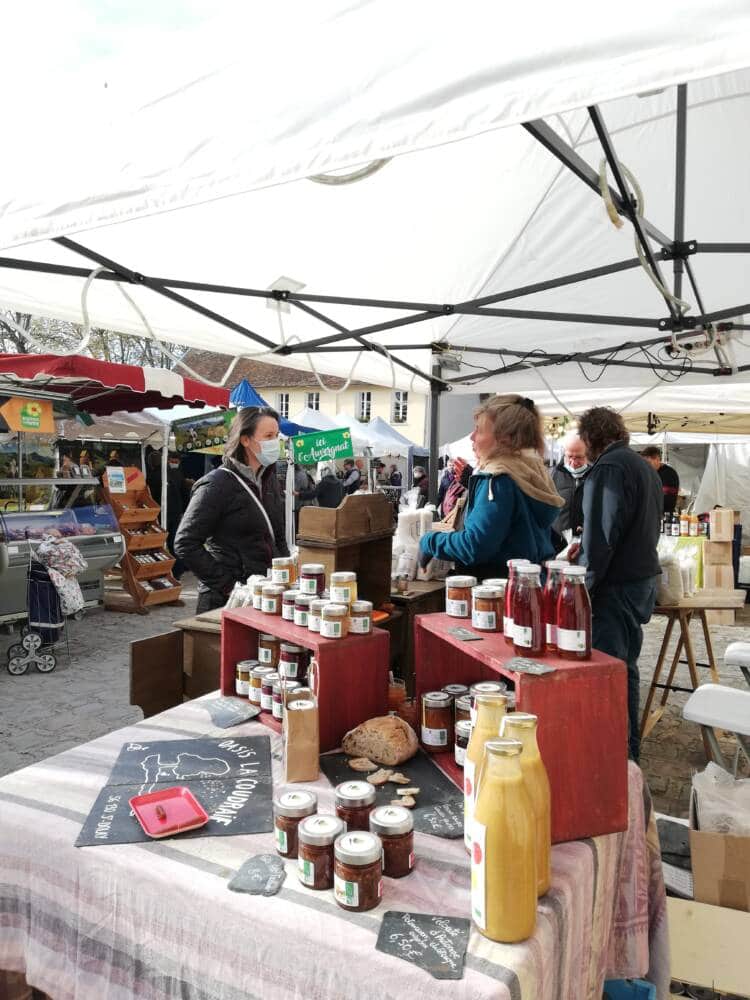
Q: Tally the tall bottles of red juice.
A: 4